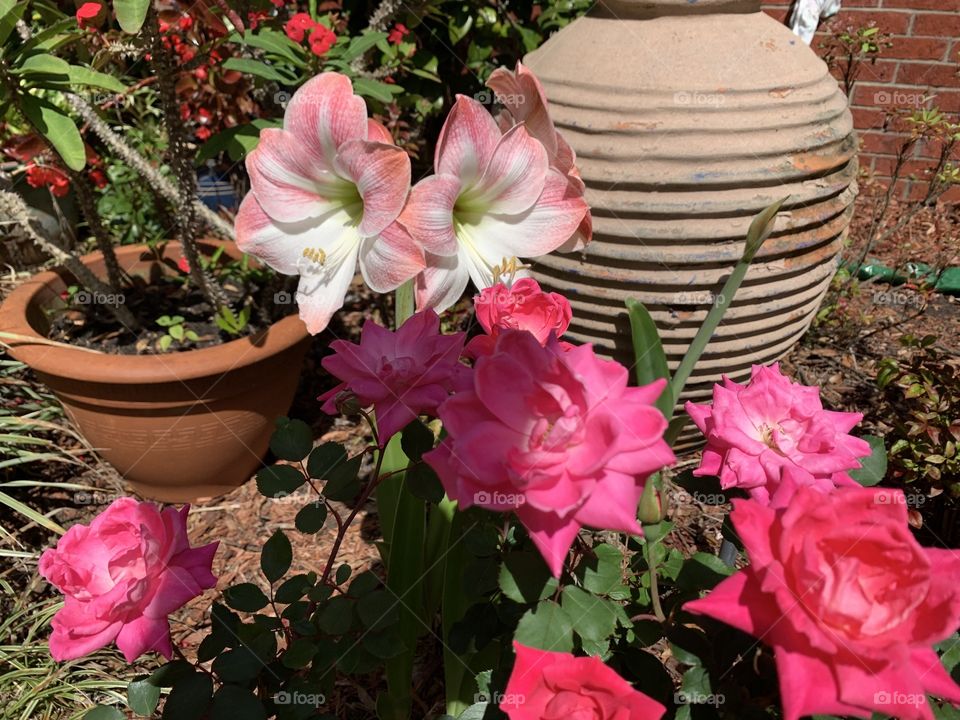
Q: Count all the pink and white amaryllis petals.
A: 12